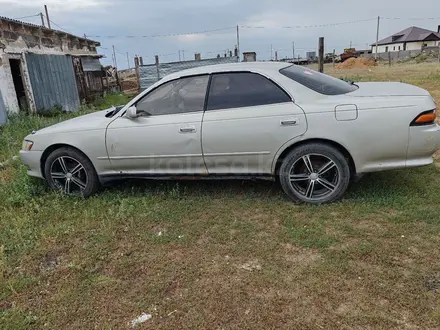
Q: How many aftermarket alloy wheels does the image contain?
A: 2